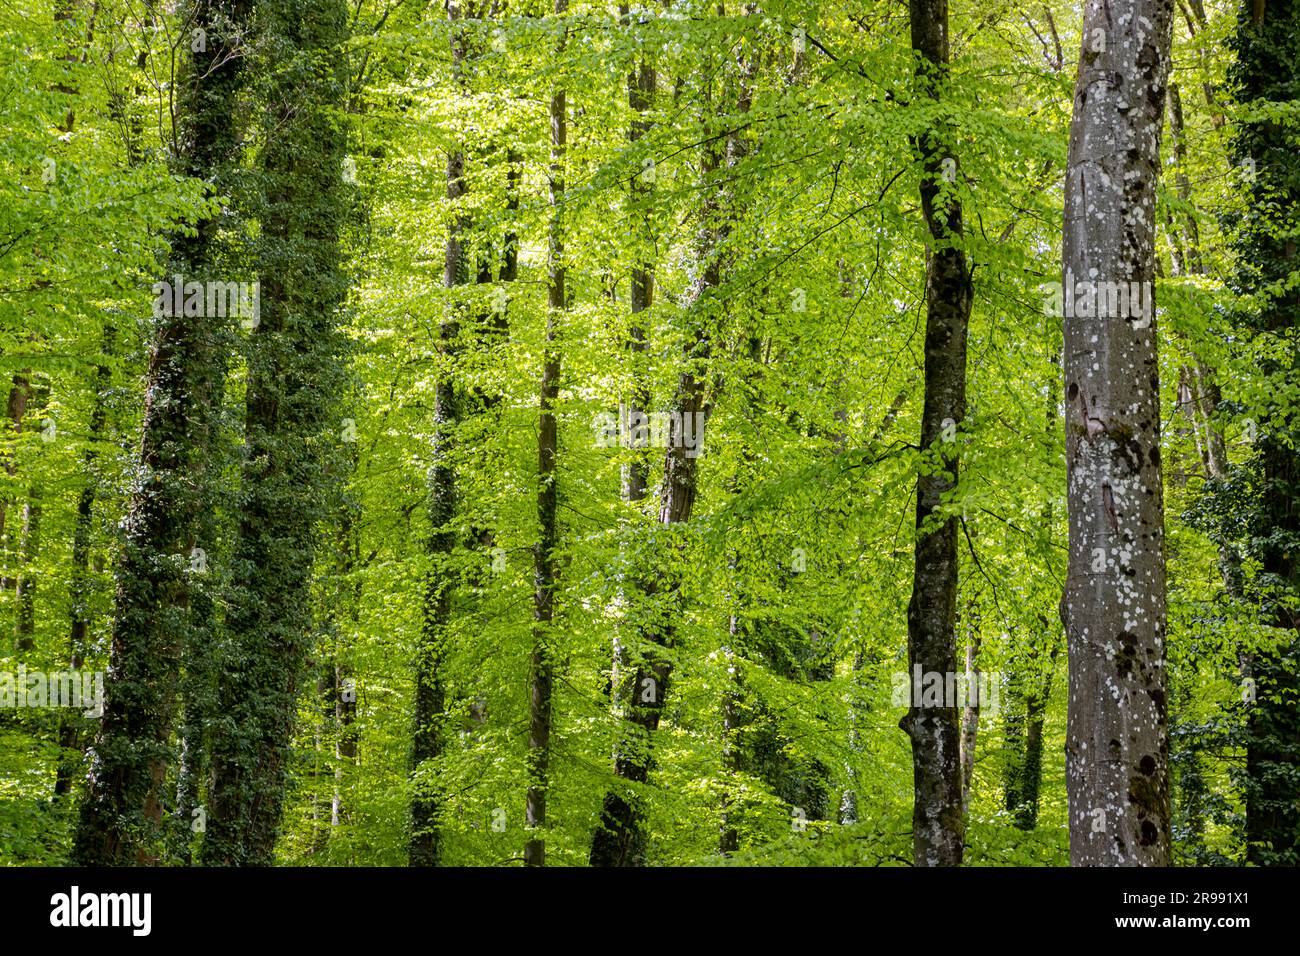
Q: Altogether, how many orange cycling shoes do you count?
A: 0